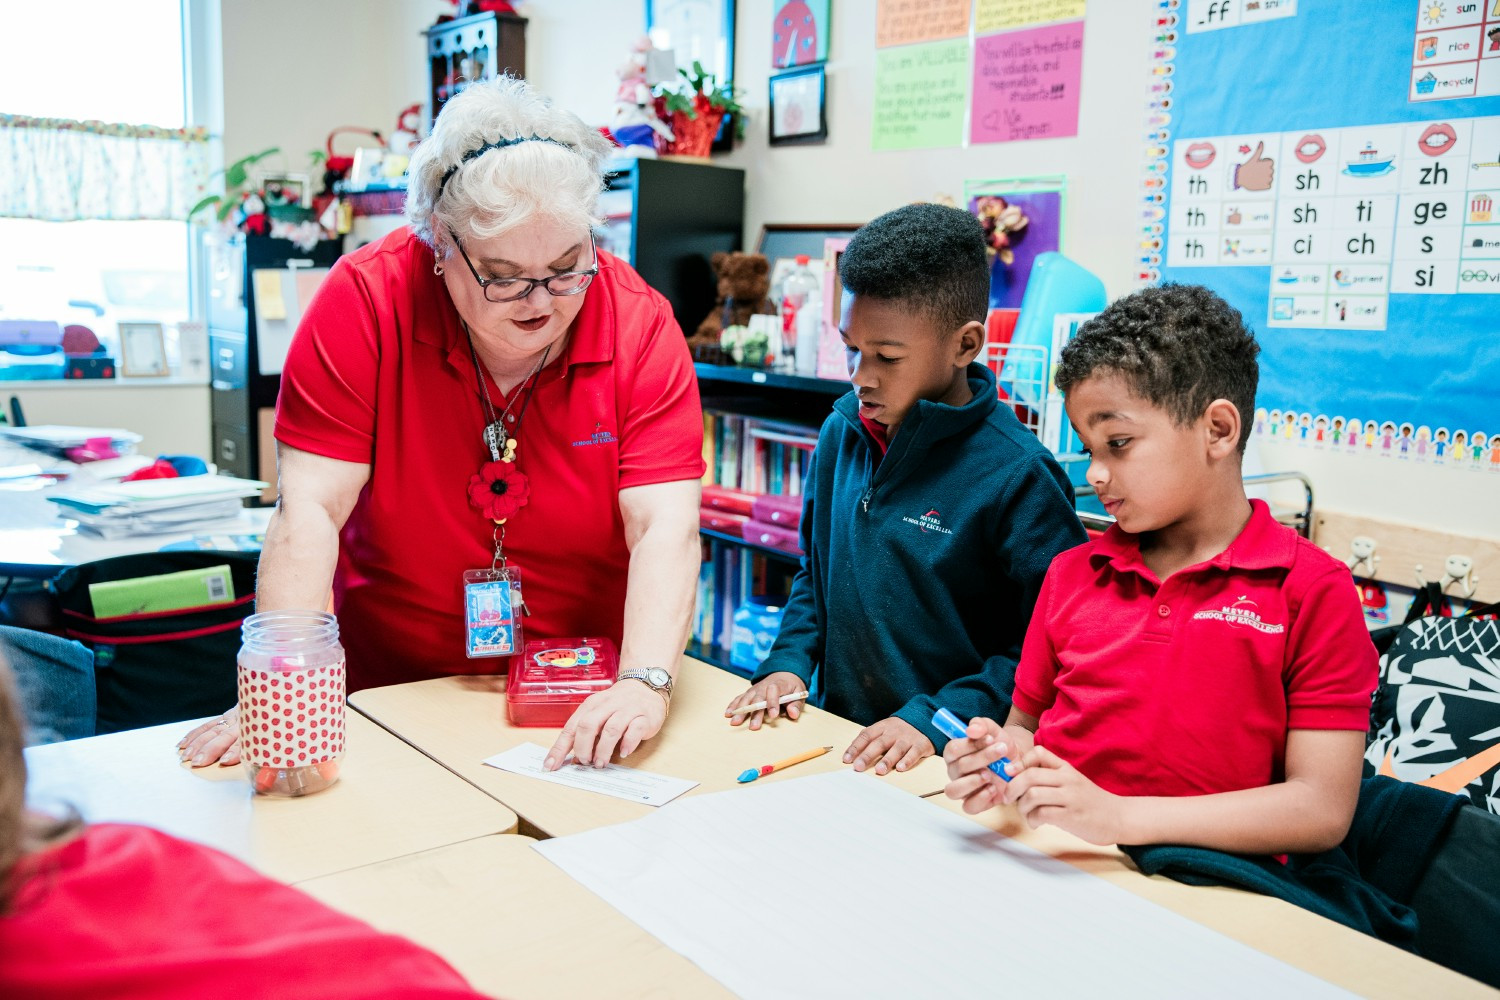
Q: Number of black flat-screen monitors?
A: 0